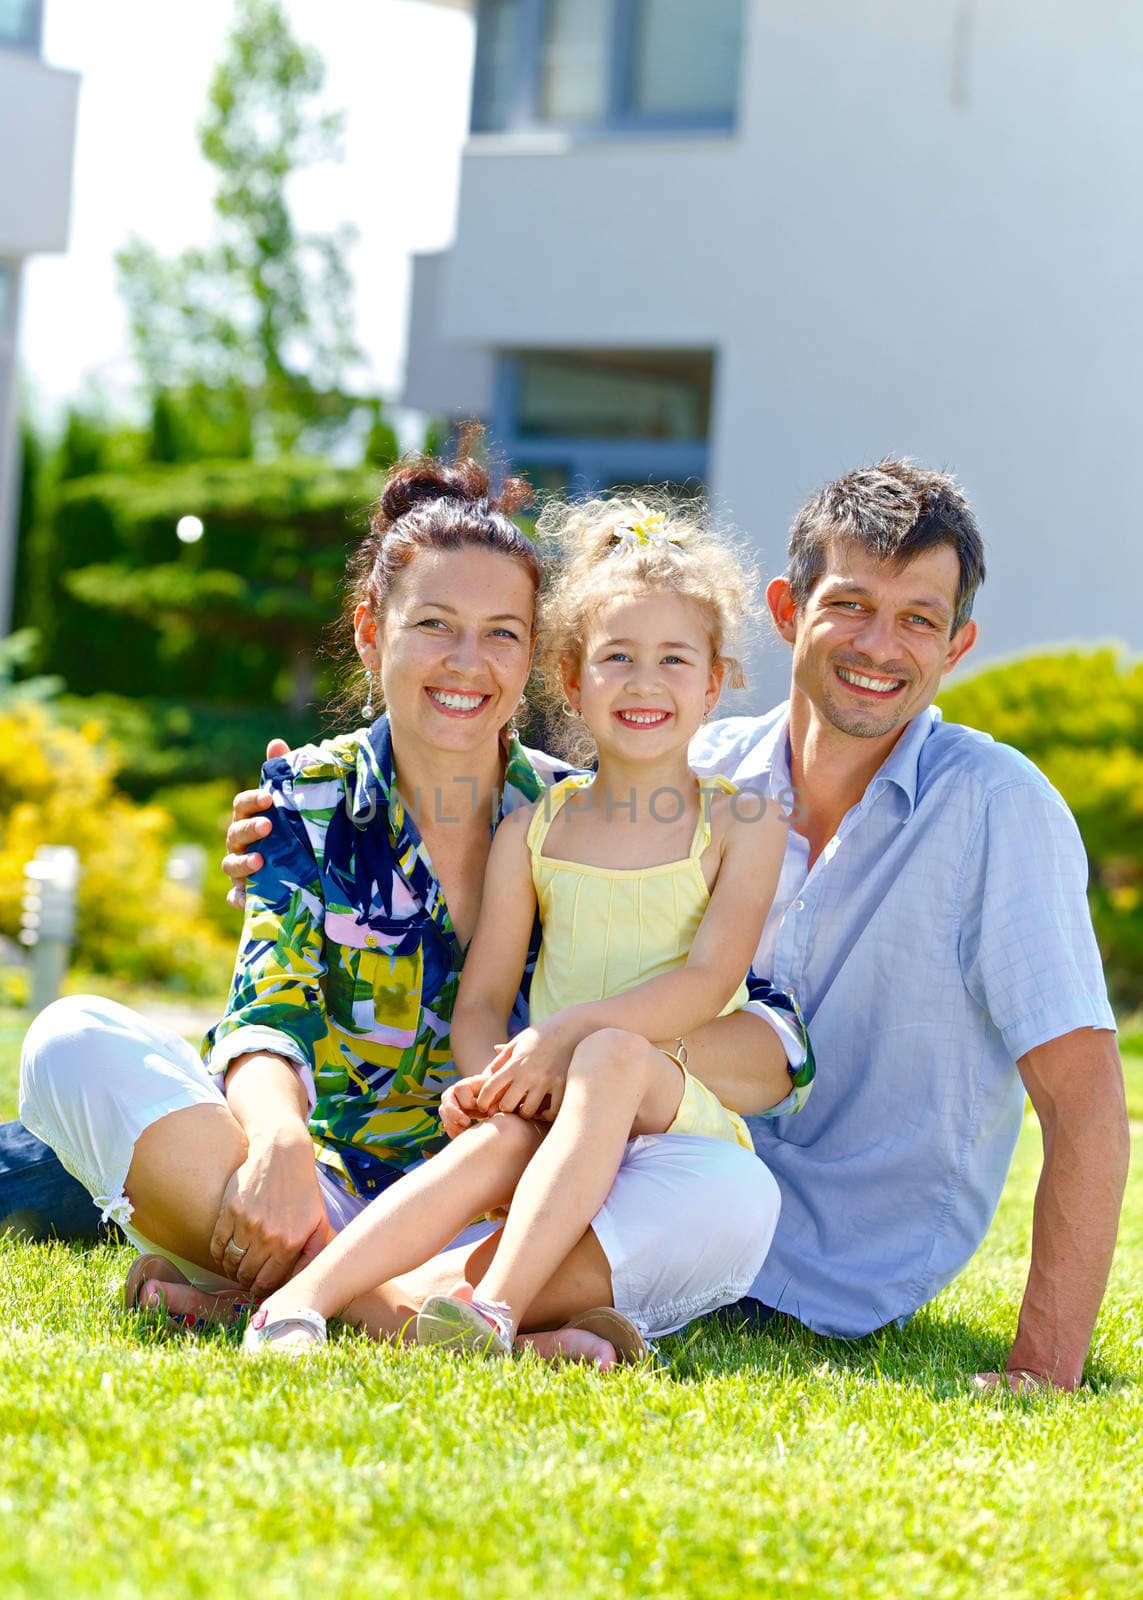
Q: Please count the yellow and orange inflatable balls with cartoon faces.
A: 0